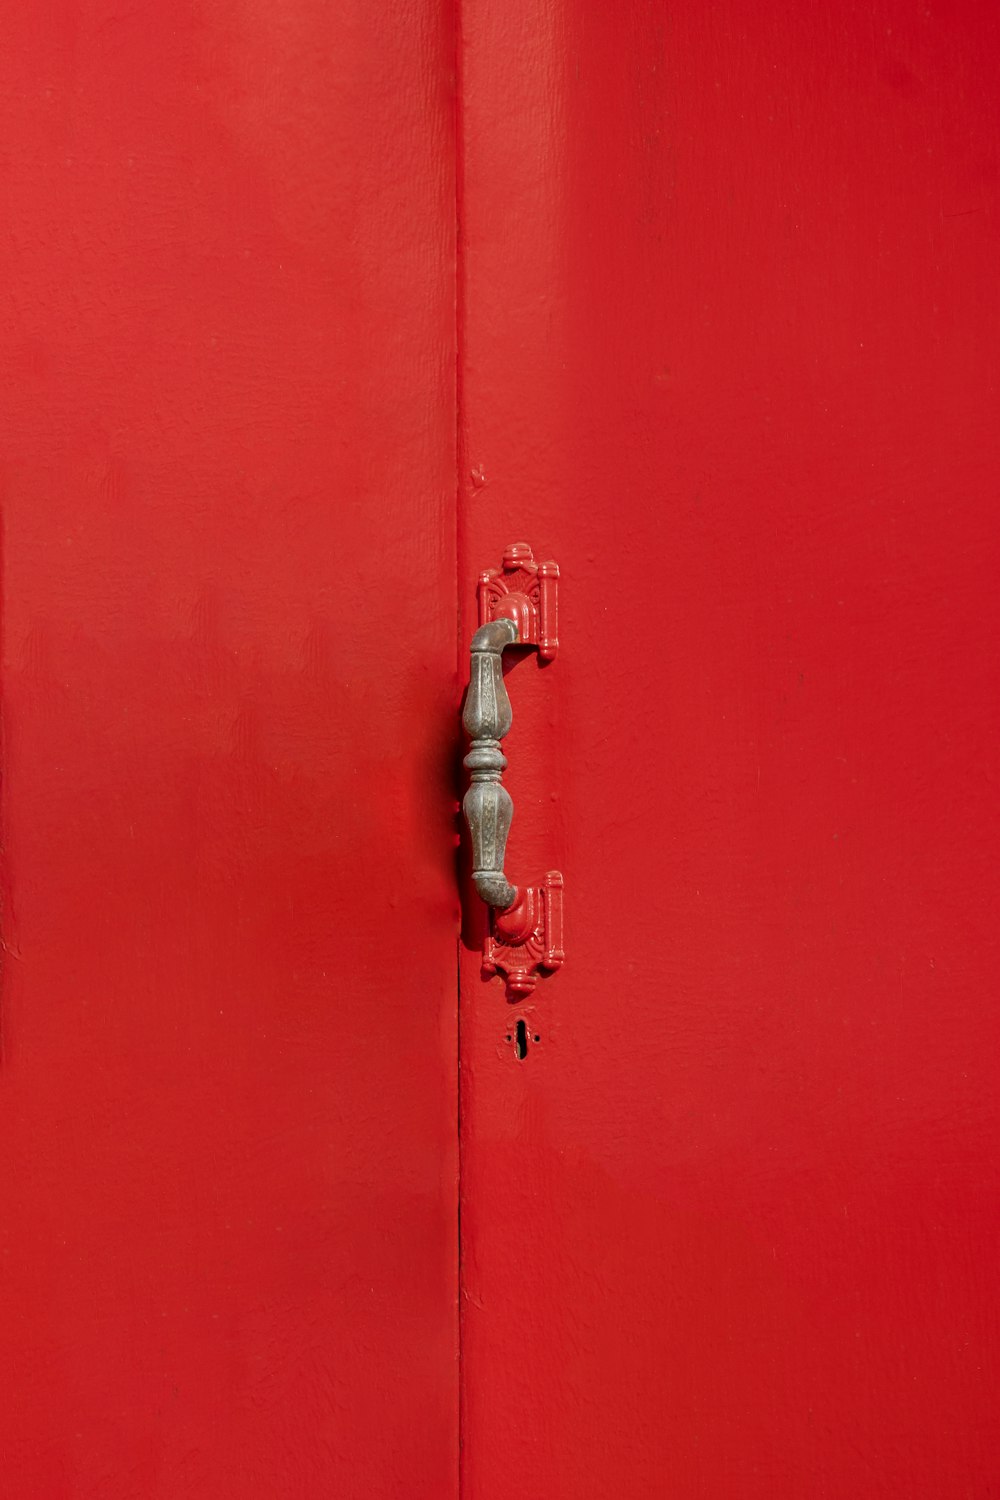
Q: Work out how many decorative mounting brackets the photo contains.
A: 2